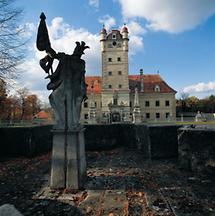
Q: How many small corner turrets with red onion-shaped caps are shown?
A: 2